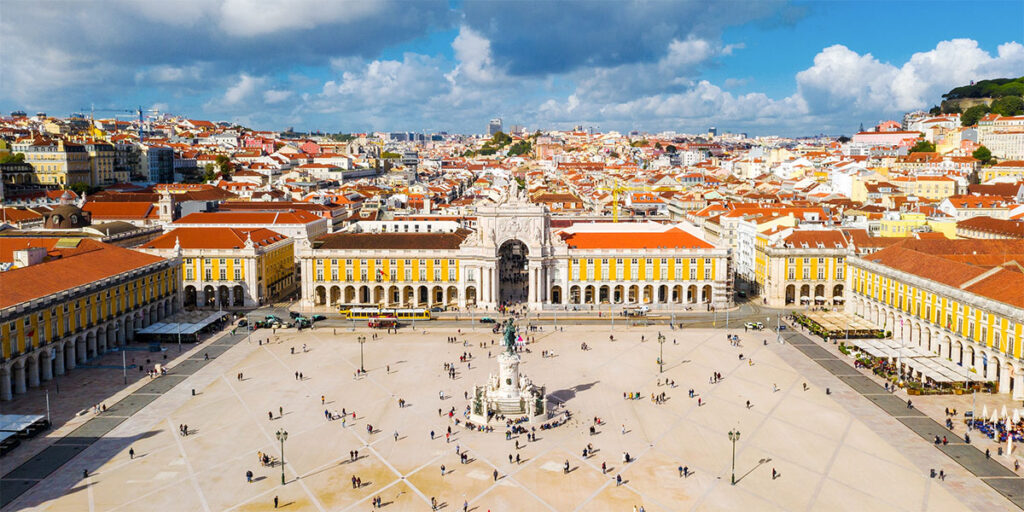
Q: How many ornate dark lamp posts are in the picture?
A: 4